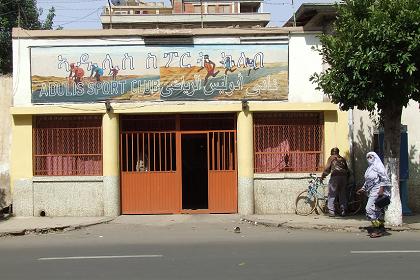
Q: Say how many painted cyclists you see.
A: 3